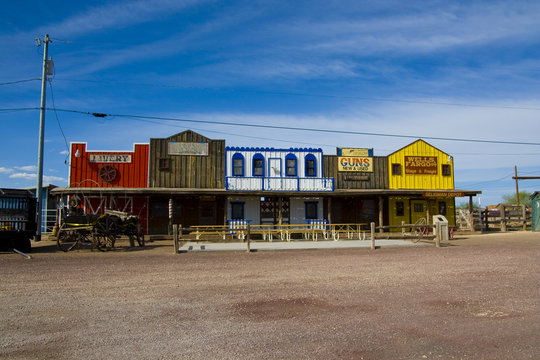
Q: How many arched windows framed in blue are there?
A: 4